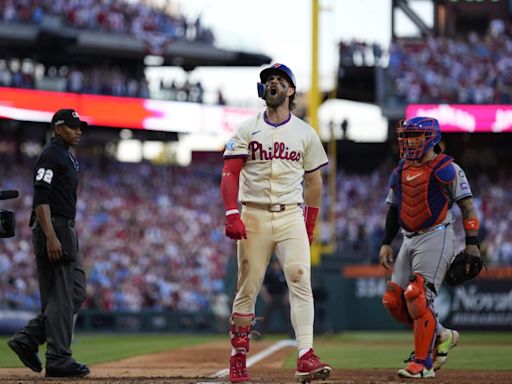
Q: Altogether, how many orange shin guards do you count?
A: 2